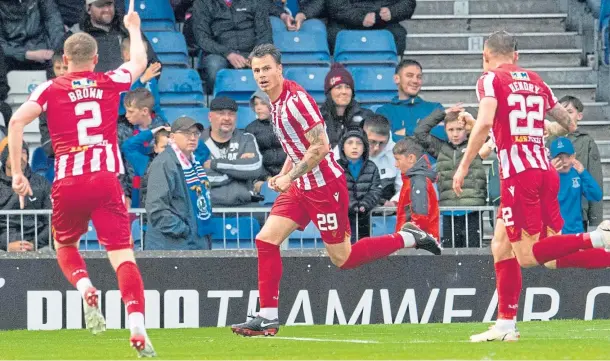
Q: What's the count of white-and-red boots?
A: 2